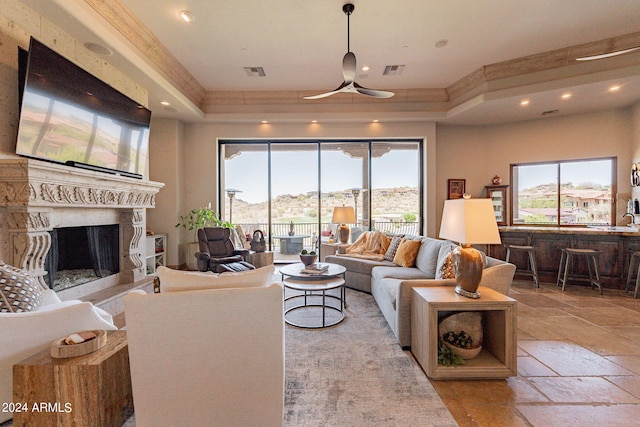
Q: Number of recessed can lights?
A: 9